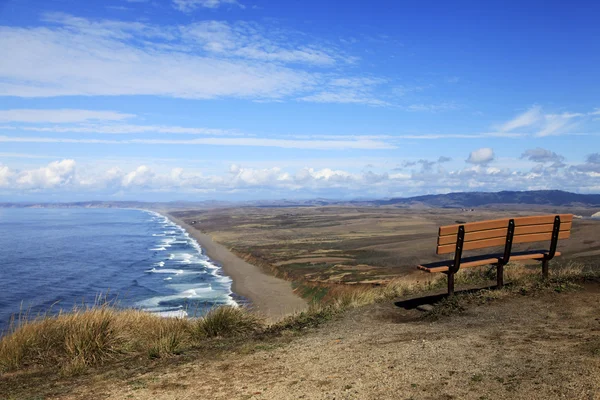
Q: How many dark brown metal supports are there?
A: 3